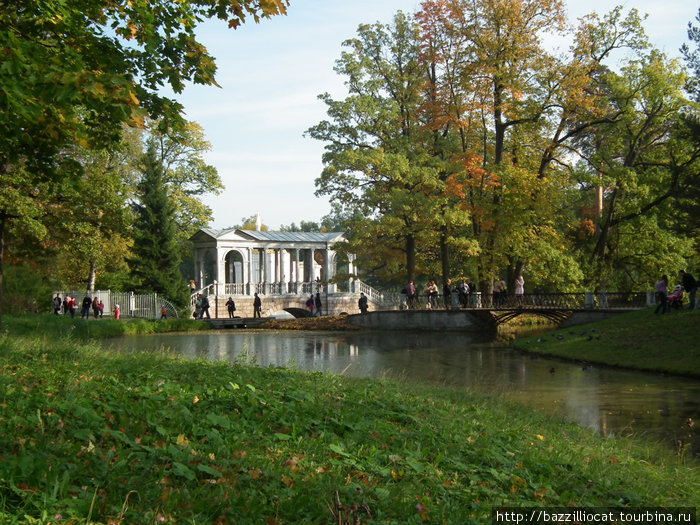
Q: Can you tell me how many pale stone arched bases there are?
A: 1